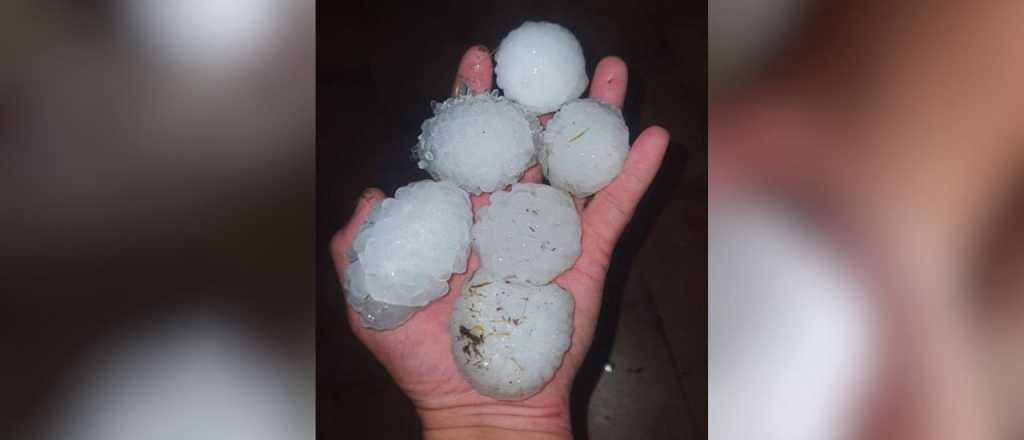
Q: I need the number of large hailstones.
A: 6